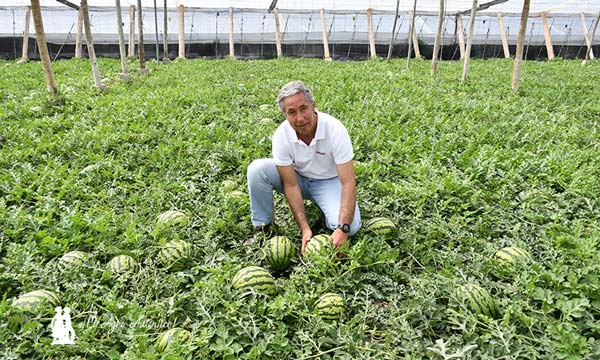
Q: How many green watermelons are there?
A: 13